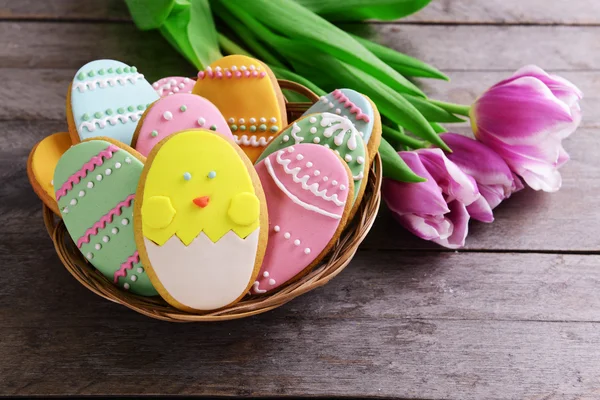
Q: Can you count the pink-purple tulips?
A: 3